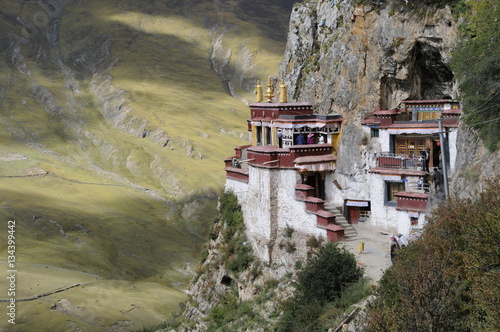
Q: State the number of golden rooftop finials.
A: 3